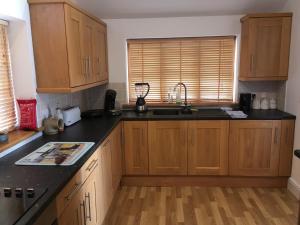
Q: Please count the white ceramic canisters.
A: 3